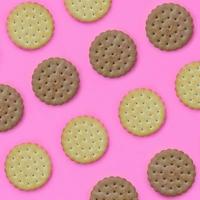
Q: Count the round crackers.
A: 12